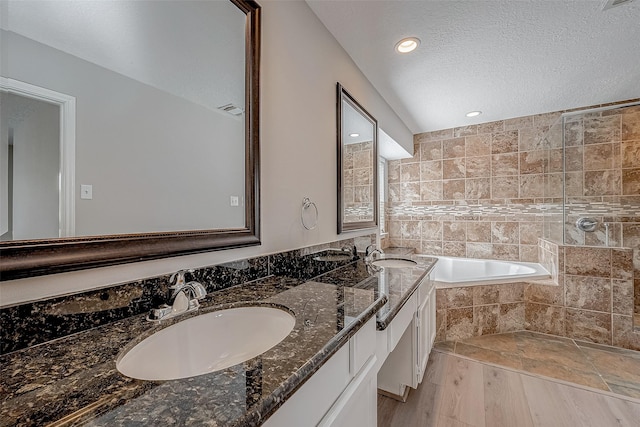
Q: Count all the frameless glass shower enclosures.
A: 1